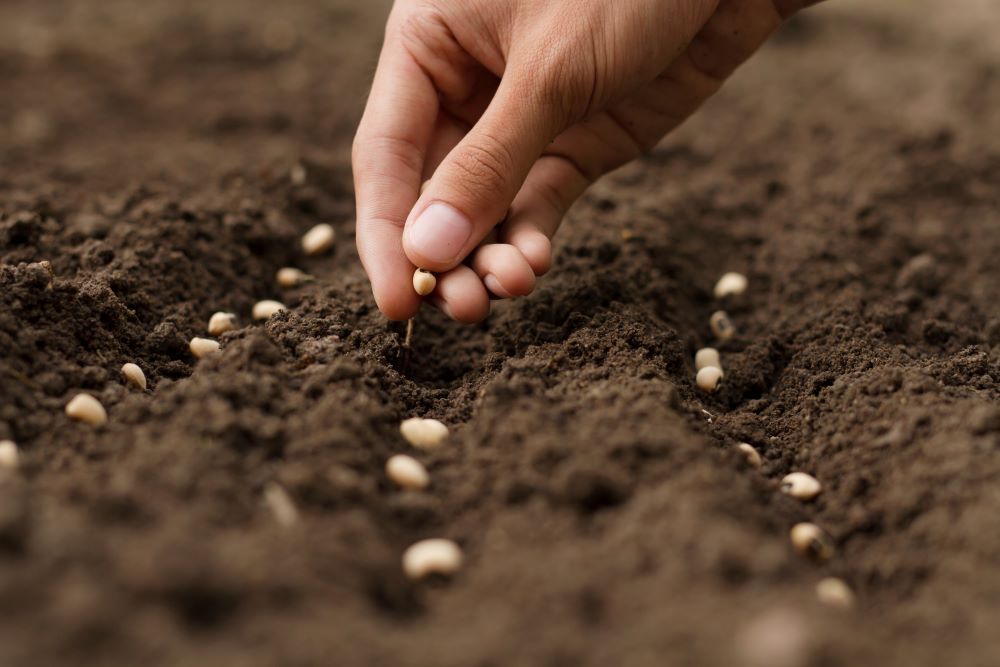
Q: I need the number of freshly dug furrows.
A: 3